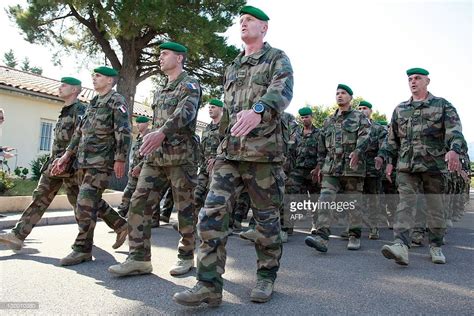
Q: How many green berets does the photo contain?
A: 11